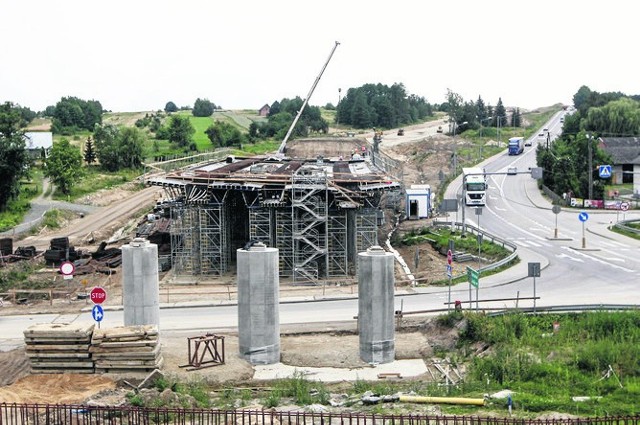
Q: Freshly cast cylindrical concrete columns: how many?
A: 3